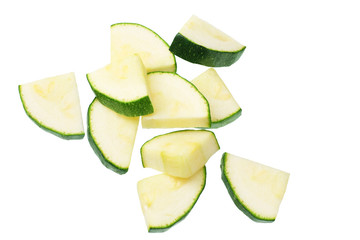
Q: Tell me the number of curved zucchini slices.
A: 10